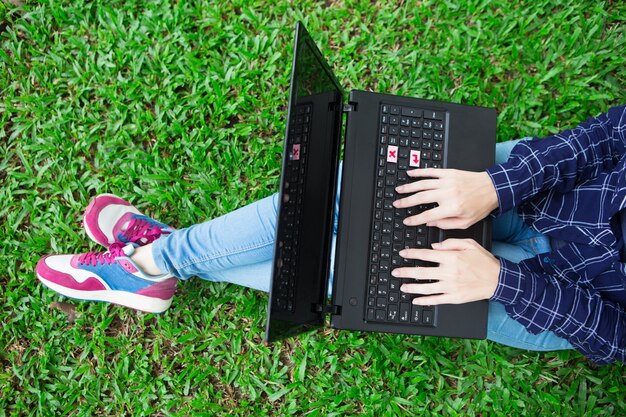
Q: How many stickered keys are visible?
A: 2